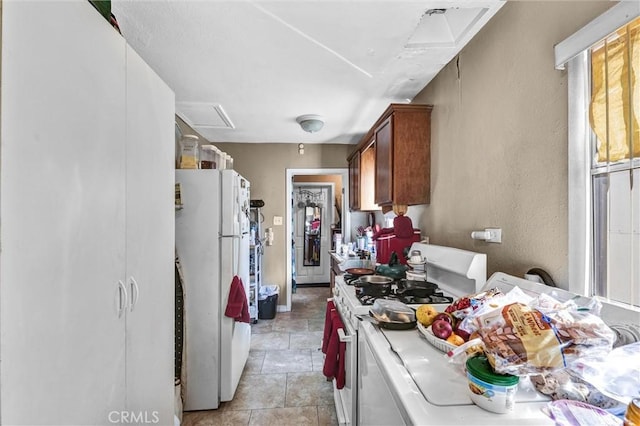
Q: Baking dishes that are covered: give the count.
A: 1